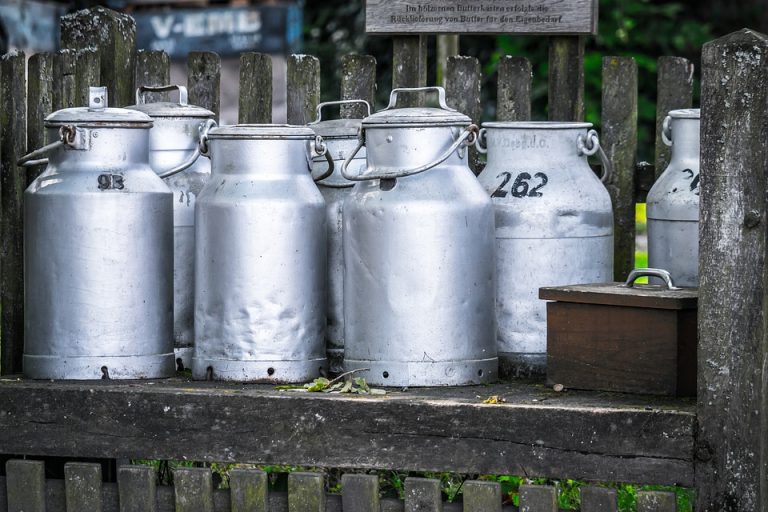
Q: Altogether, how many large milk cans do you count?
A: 7